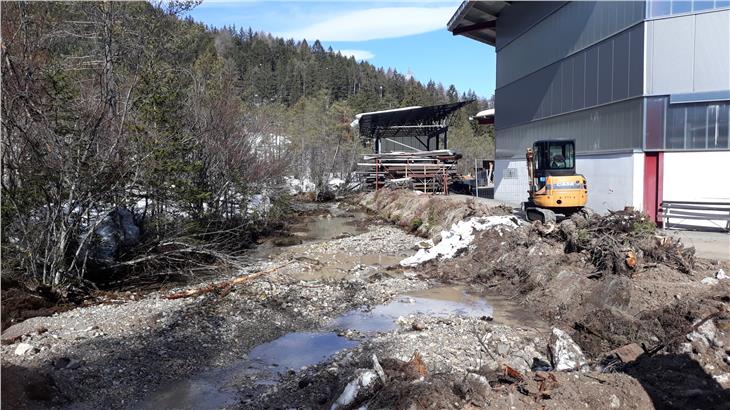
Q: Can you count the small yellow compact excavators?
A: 1